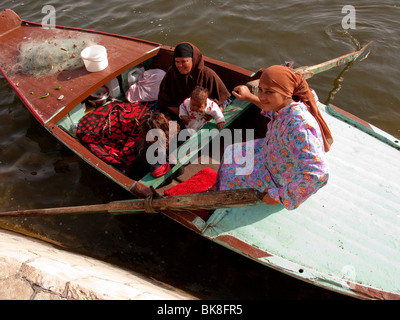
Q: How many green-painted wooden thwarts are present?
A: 1